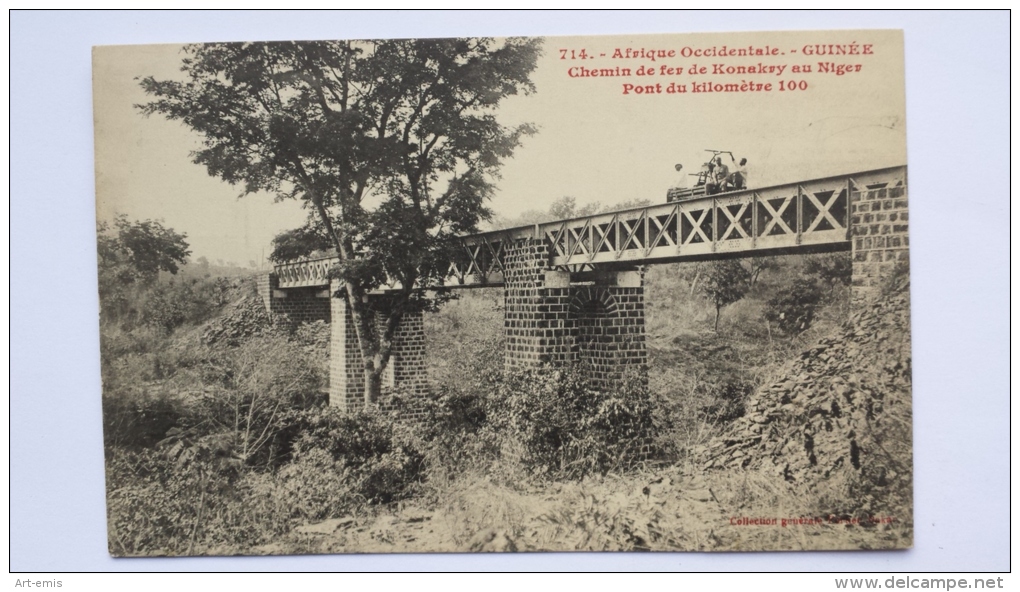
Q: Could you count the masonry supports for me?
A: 4